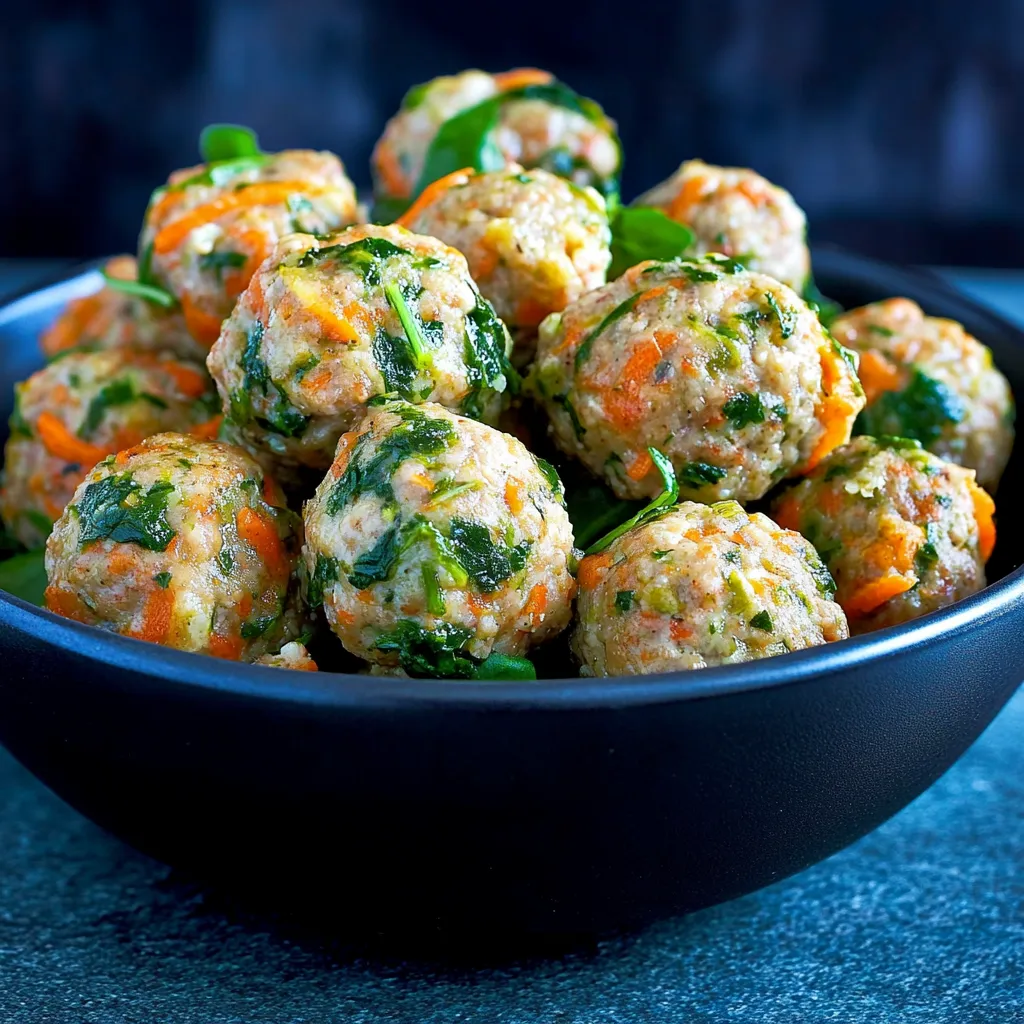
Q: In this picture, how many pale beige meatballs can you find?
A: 13